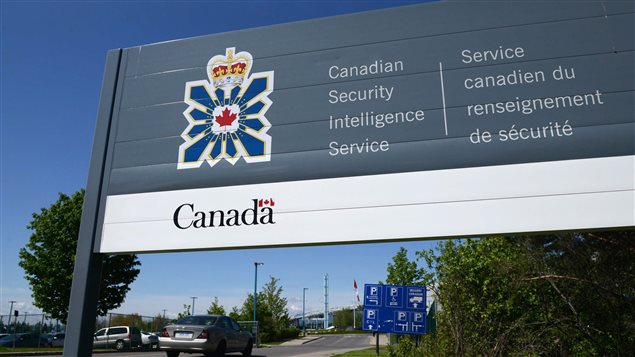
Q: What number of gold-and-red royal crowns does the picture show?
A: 1